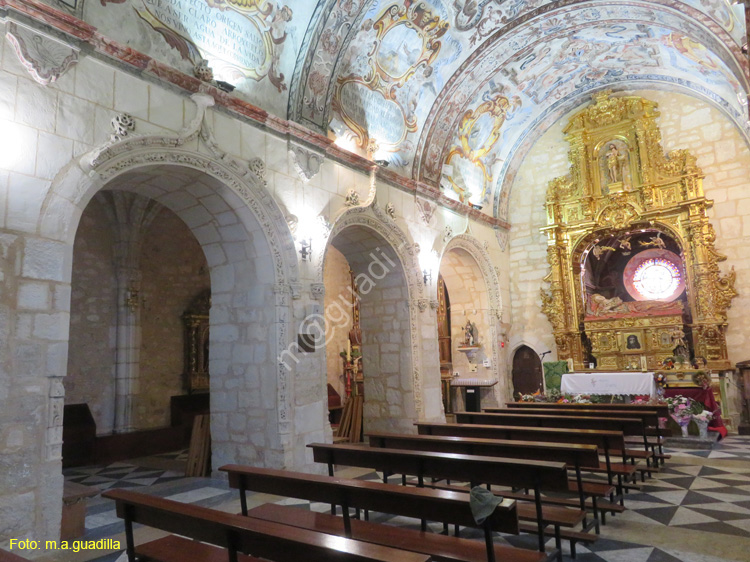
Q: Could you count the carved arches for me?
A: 3